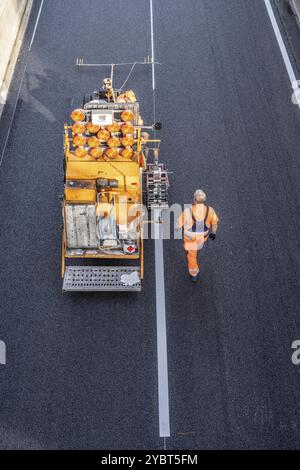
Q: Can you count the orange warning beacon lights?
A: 15